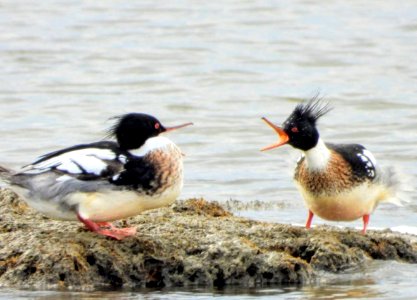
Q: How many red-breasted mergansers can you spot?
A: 2